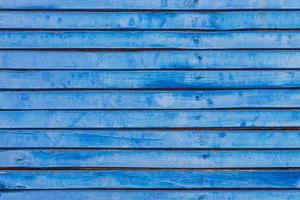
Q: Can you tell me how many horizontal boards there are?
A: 11